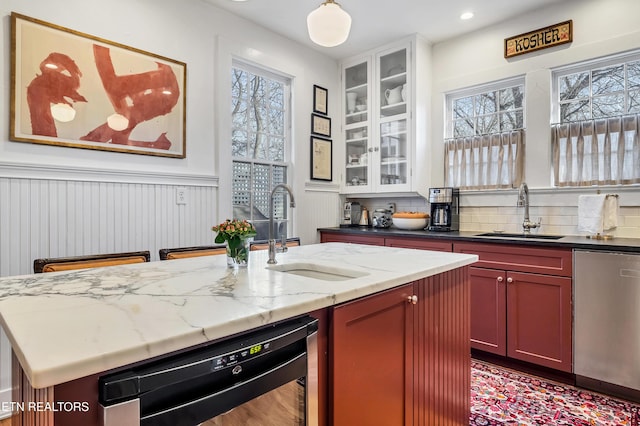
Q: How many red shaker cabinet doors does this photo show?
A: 3